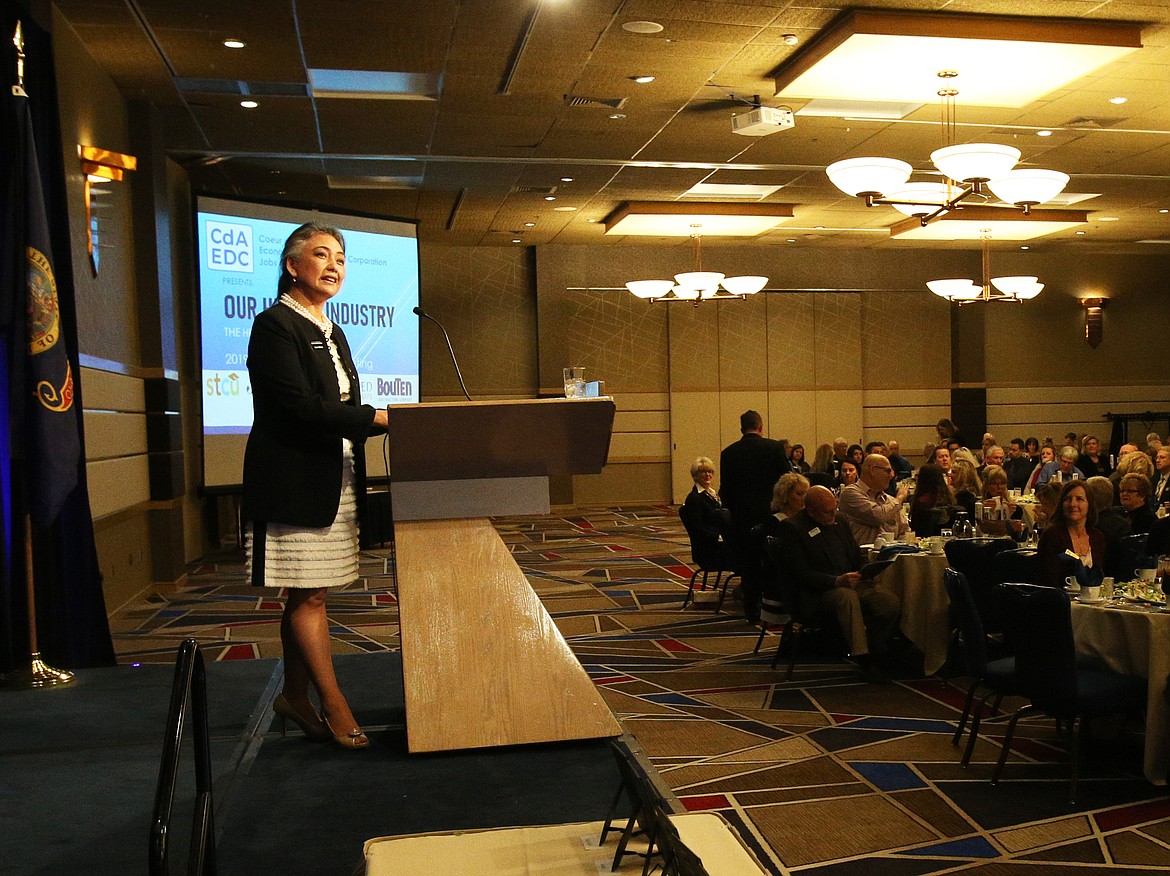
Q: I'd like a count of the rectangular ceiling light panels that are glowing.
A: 3